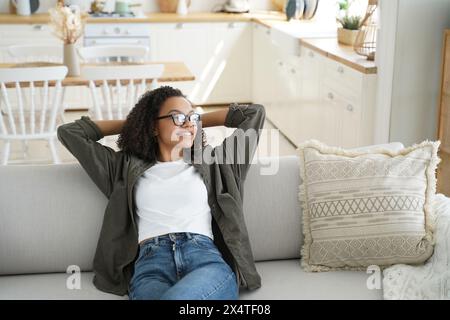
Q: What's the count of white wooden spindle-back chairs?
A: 4